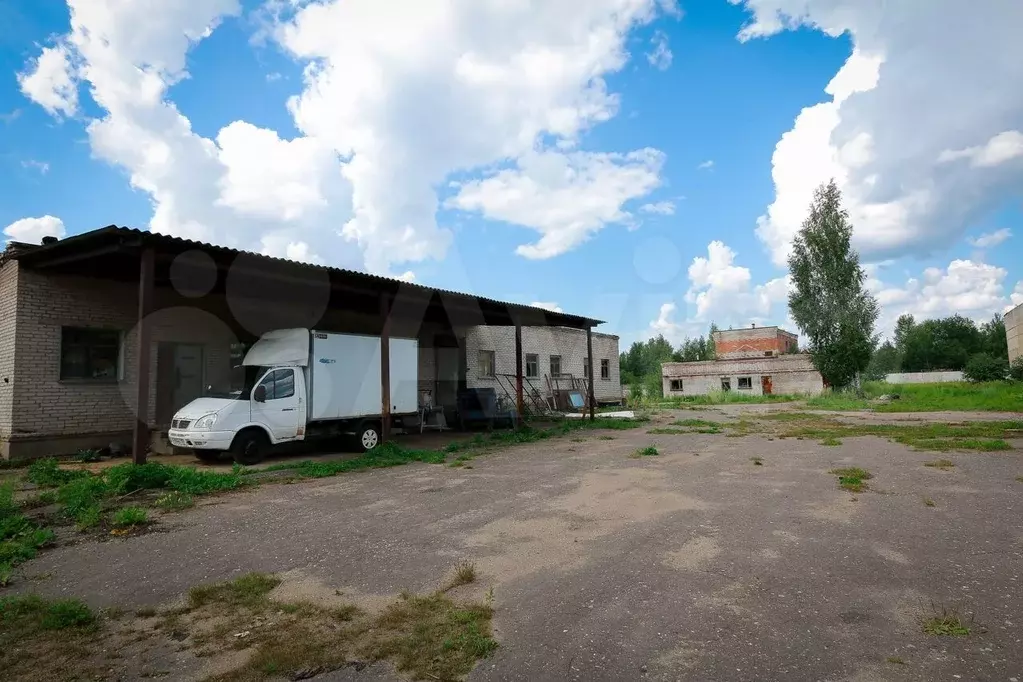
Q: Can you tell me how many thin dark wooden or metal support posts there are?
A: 4